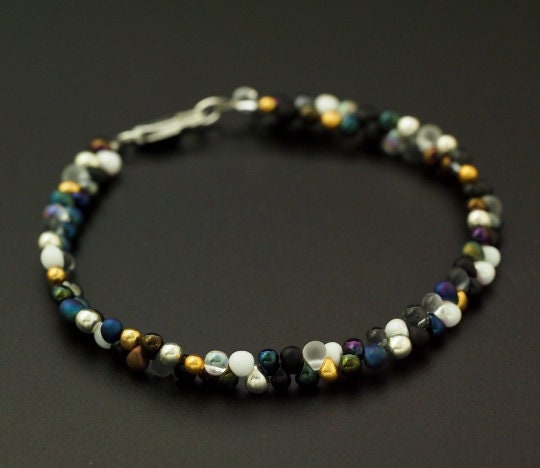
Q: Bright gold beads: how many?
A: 9